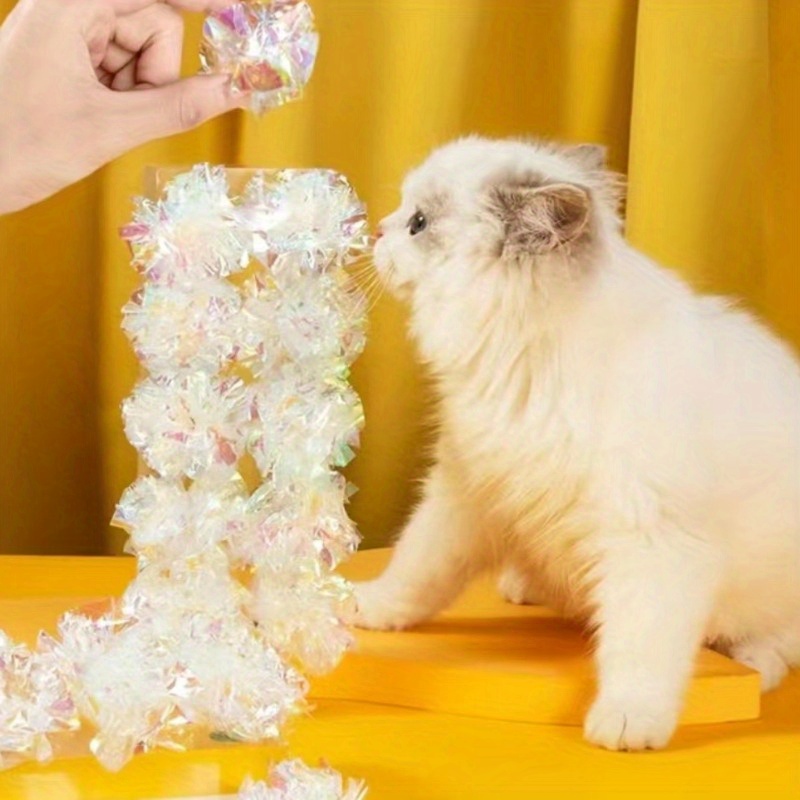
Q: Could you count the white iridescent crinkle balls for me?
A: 15